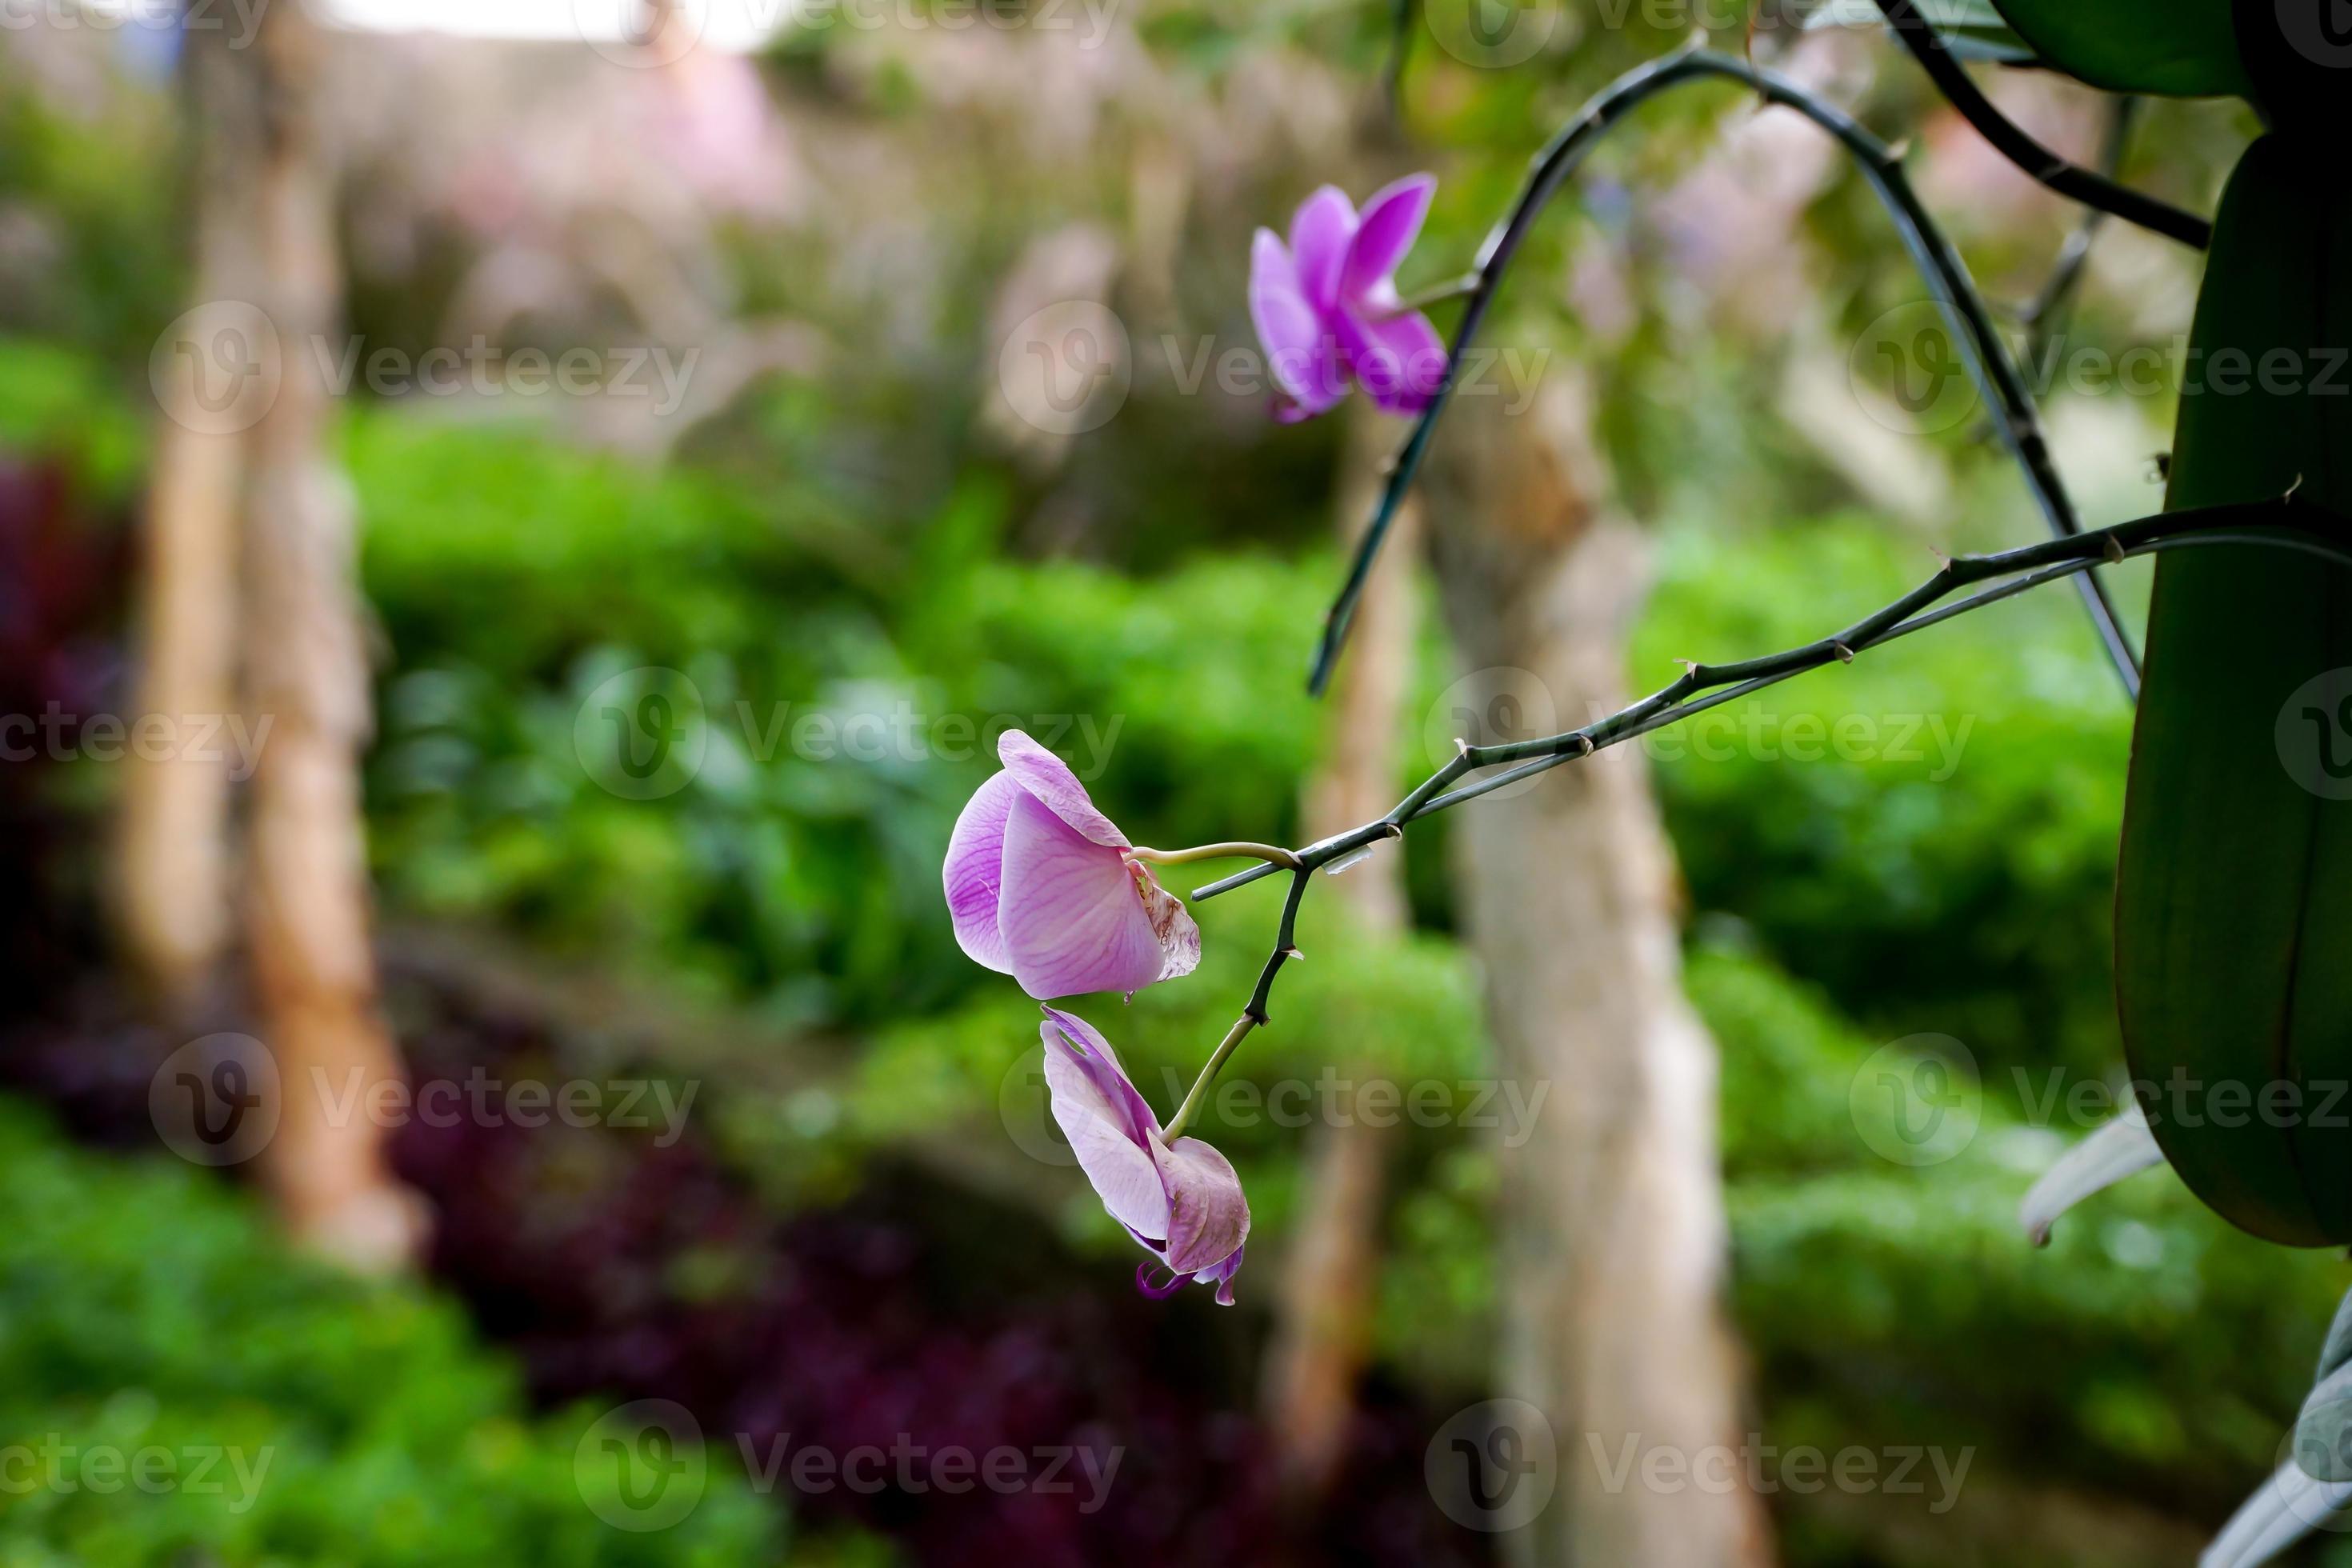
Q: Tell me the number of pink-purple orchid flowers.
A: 3